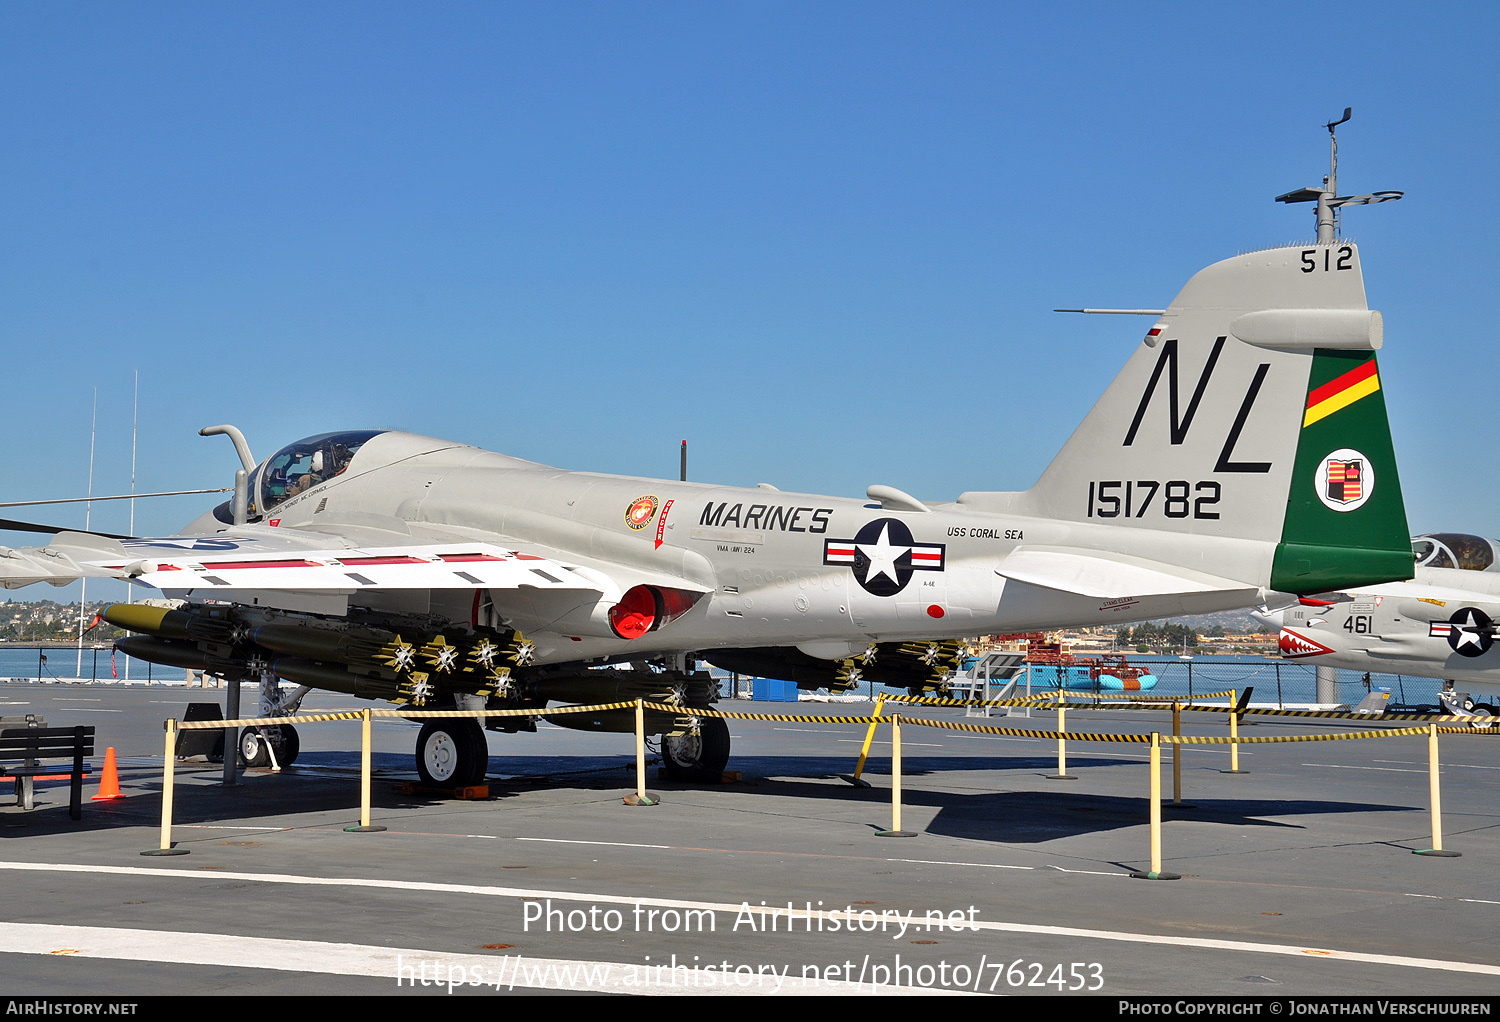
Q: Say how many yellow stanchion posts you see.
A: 10